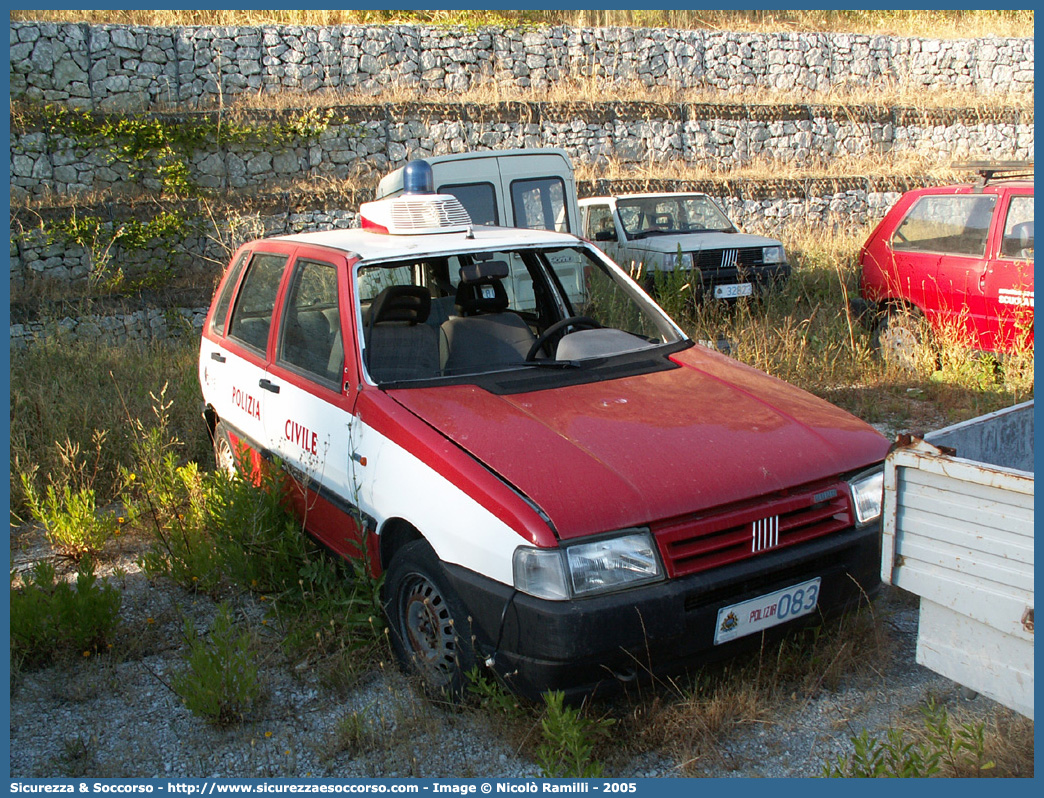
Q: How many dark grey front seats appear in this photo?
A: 2